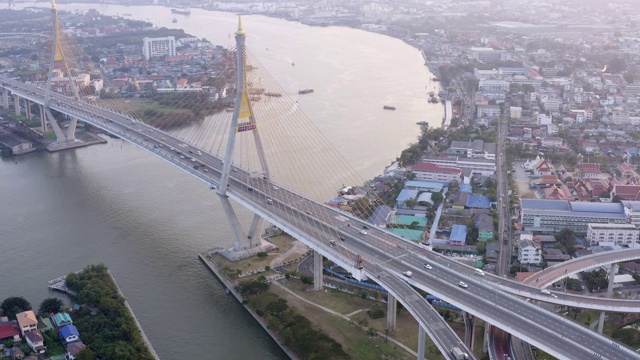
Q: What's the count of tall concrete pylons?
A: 2